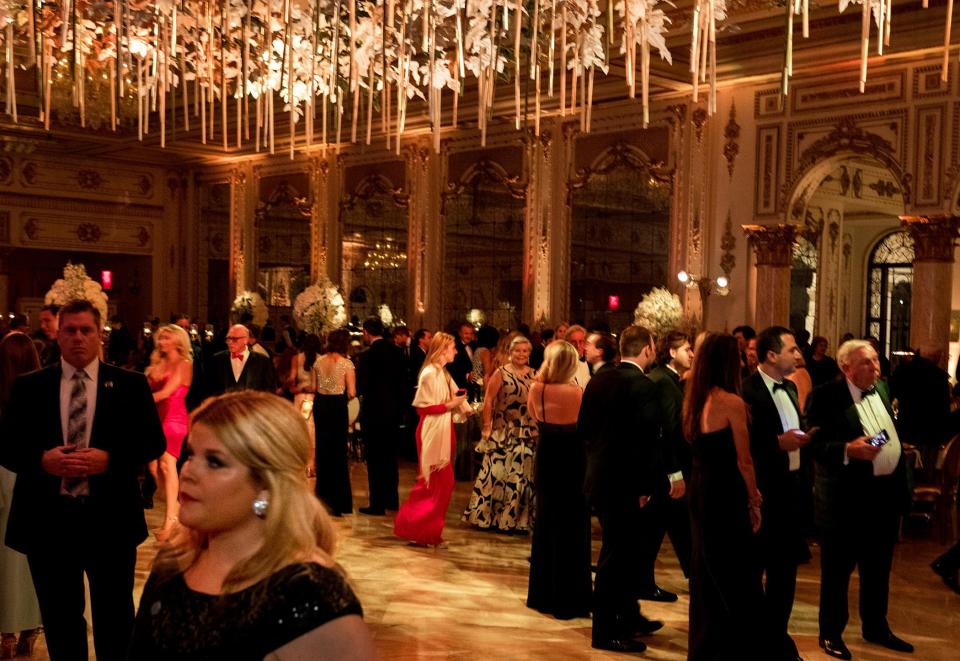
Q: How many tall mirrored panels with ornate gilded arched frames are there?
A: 4